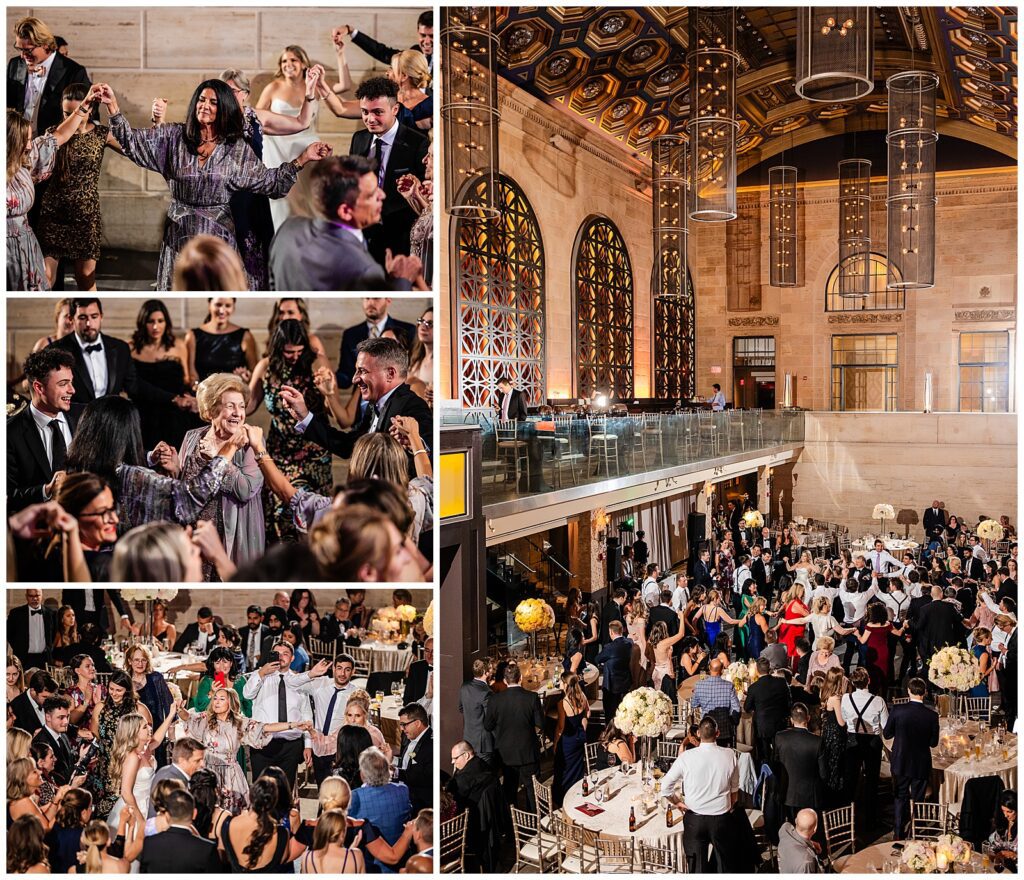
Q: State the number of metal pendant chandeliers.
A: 7